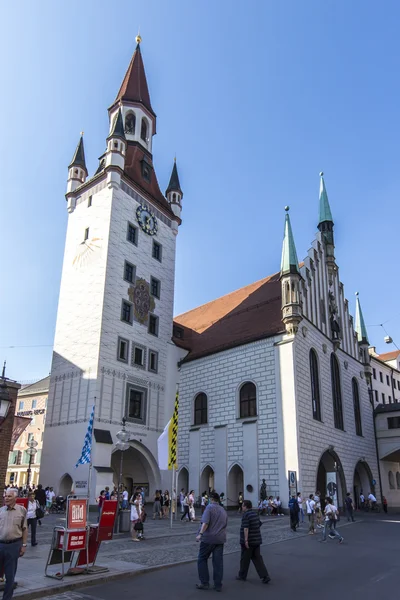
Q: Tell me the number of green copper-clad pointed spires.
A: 3